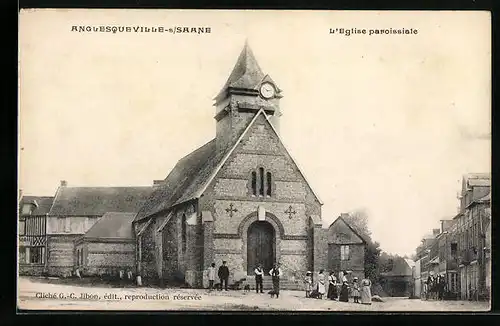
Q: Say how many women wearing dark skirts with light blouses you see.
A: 2